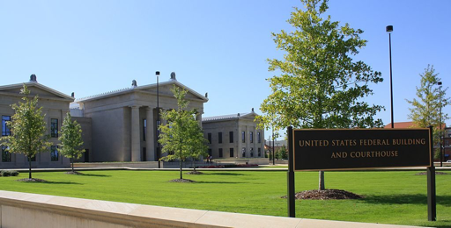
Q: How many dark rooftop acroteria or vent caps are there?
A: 7